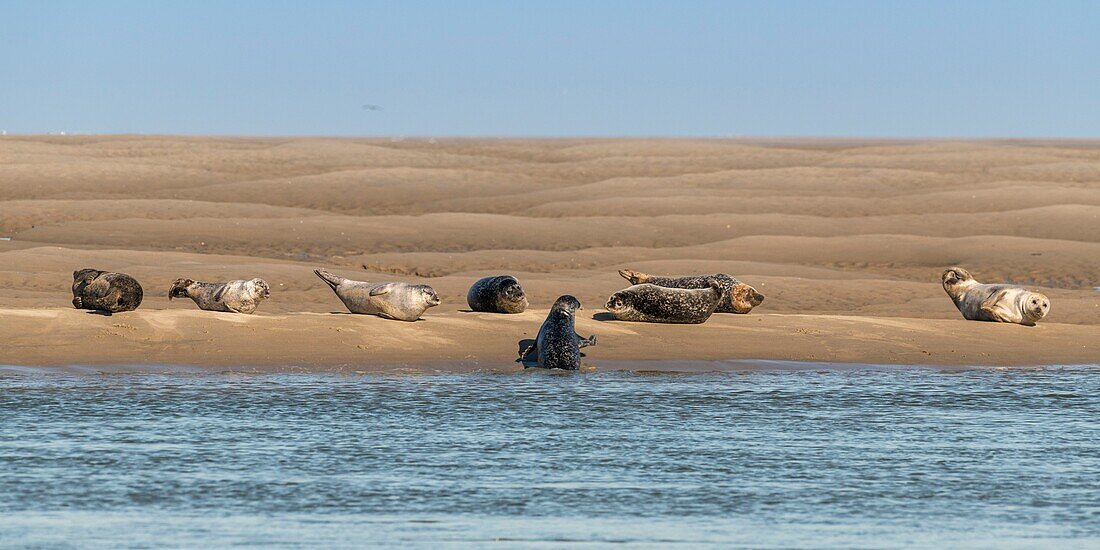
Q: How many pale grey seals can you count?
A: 3